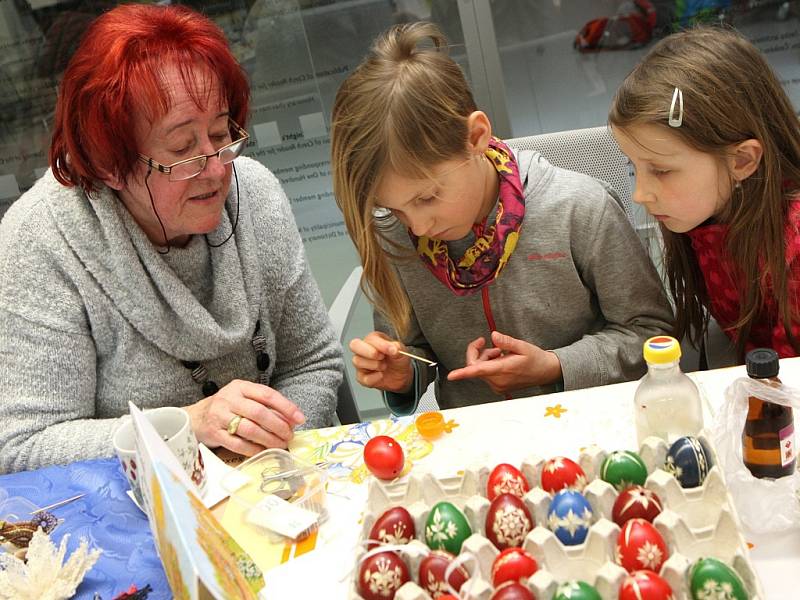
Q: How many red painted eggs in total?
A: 13